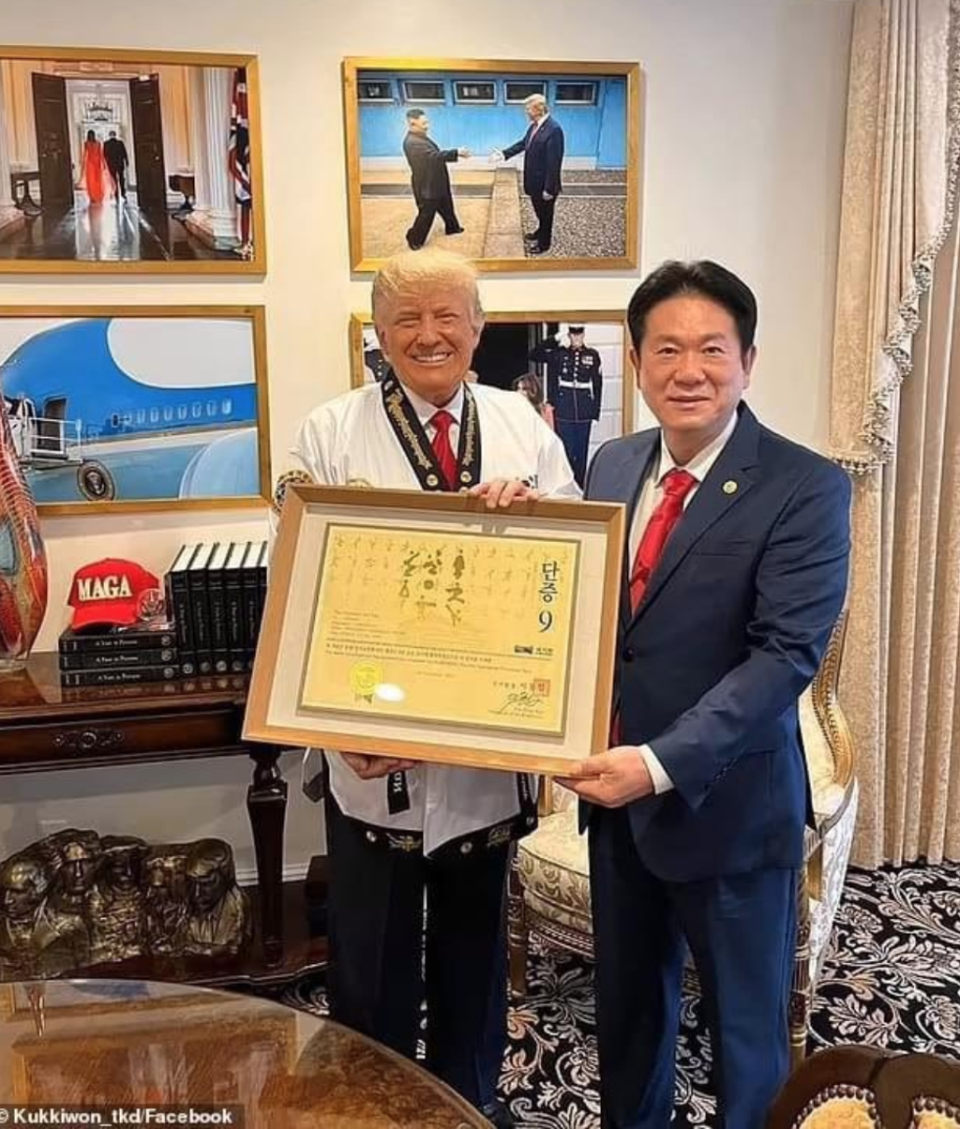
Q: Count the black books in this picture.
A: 9